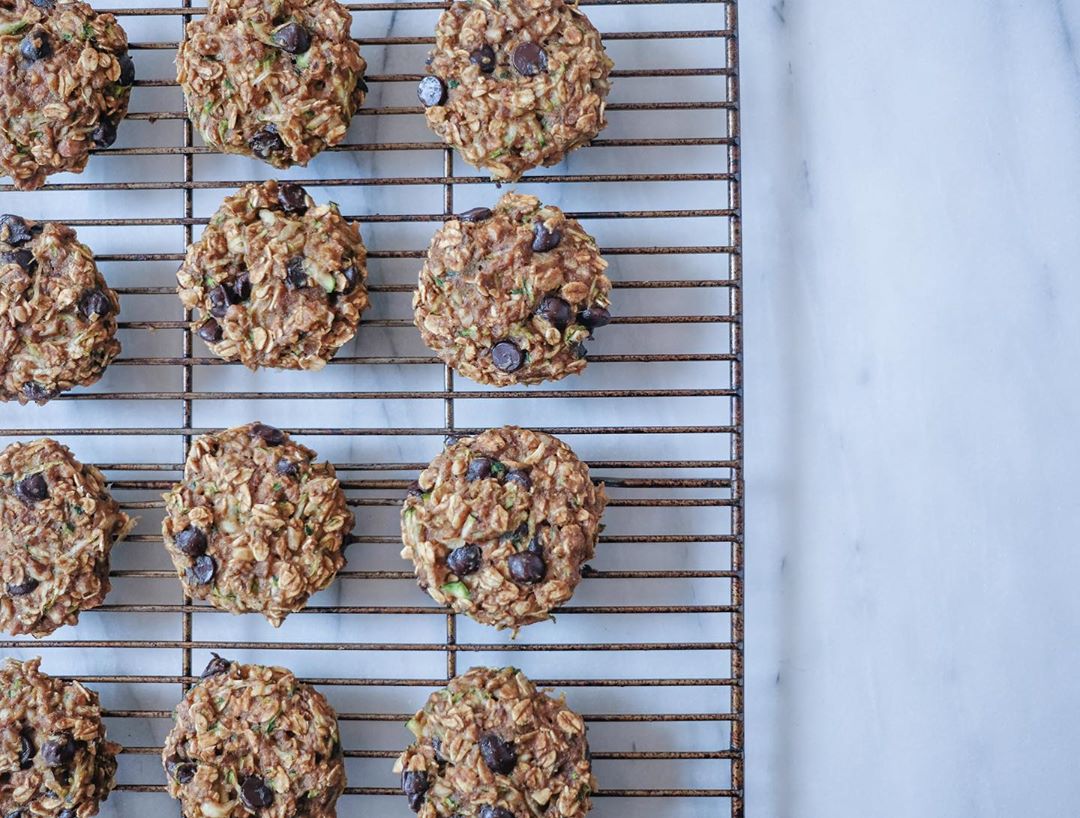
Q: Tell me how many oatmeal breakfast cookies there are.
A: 12